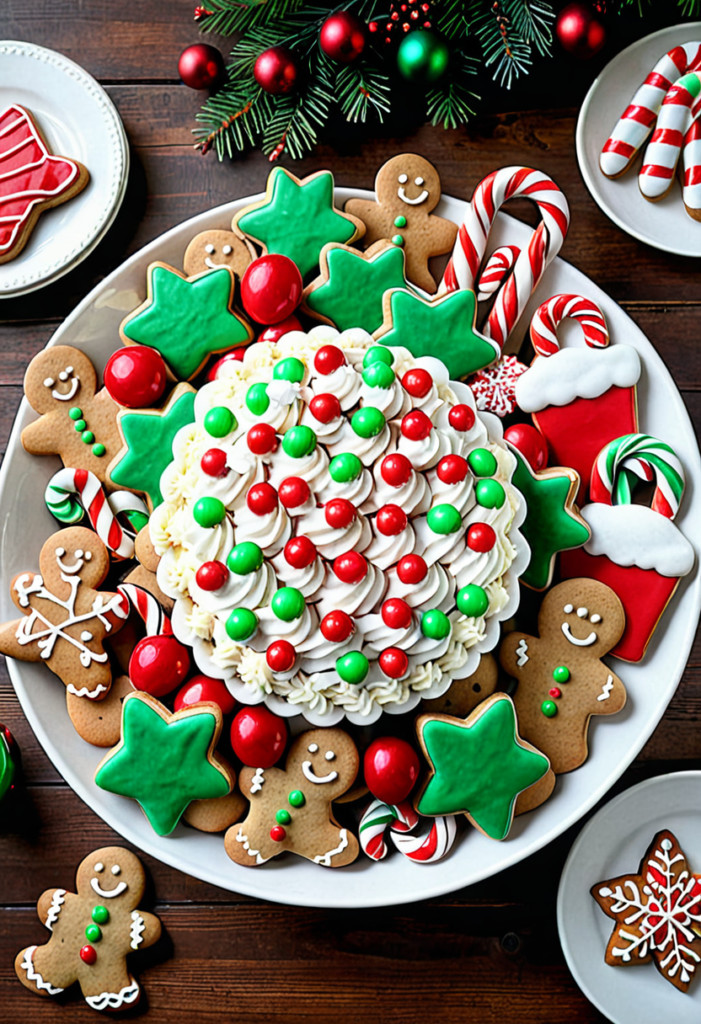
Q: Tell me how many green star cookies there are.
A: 8